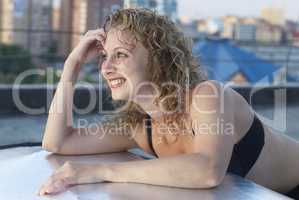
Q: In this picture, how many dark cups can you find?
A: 0